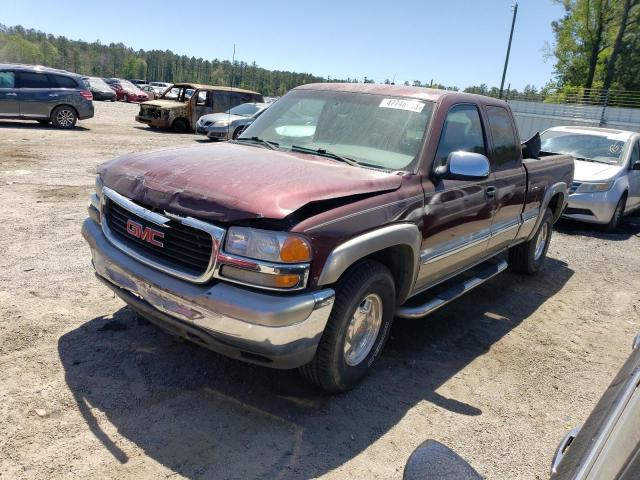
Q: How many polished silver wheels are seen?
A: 2